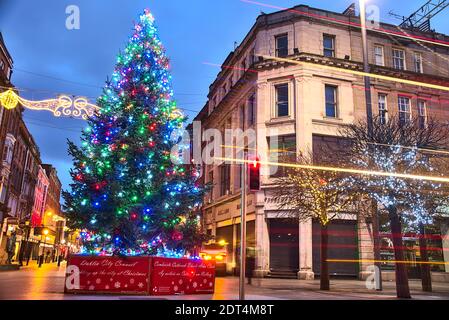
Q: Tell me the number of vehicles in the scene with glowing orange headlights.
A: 1